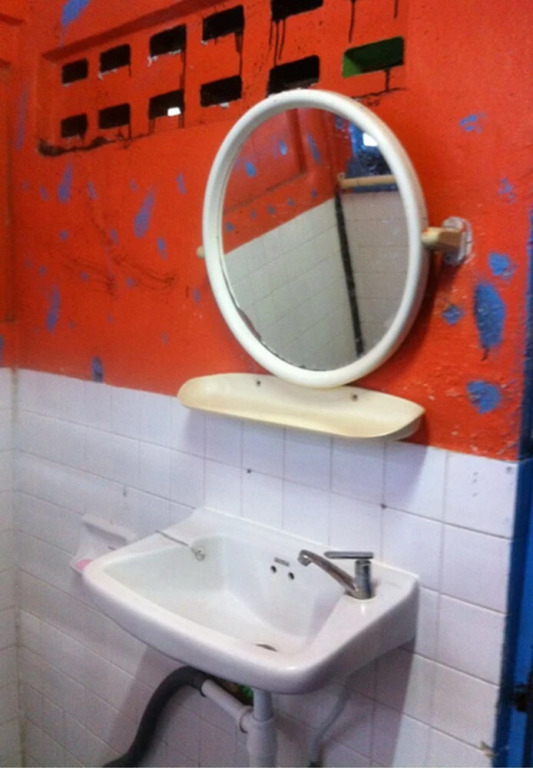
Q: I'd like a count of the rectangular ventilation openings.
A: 11